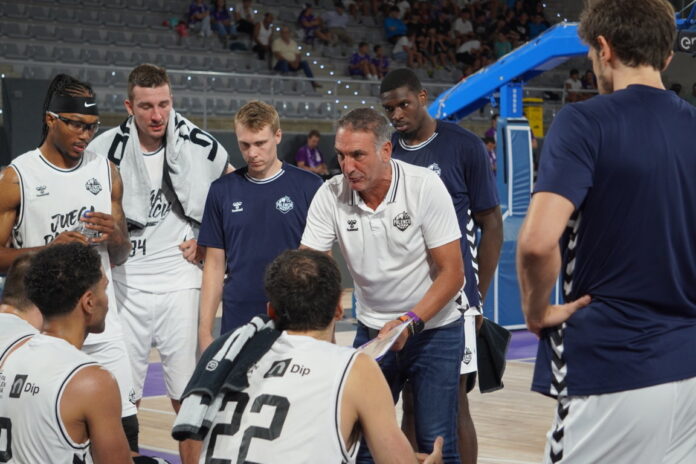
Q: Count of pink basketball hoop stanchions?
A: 0